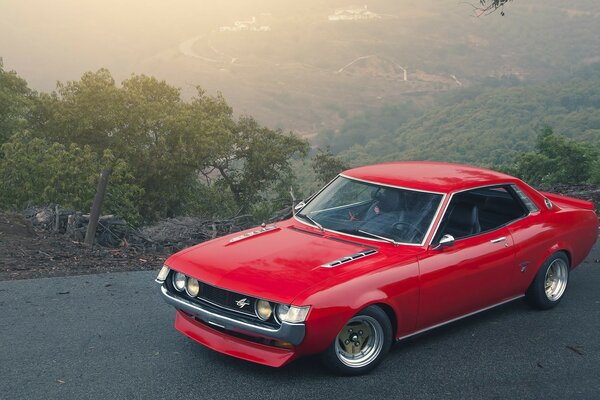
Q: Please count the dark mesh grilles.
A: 1